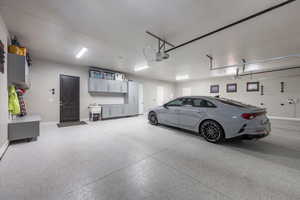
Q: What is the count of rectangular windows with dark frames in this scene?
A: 3